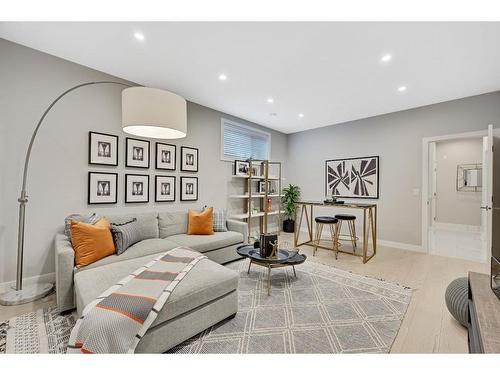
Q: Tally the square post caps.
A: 0